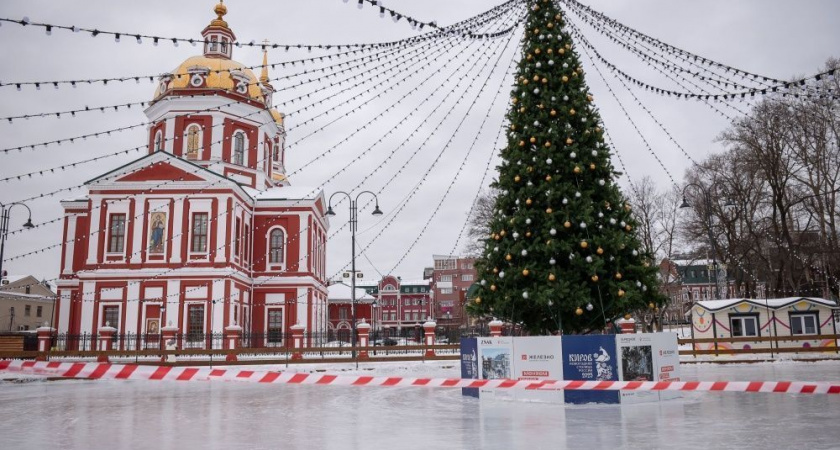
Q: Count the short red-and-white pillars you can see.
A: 9